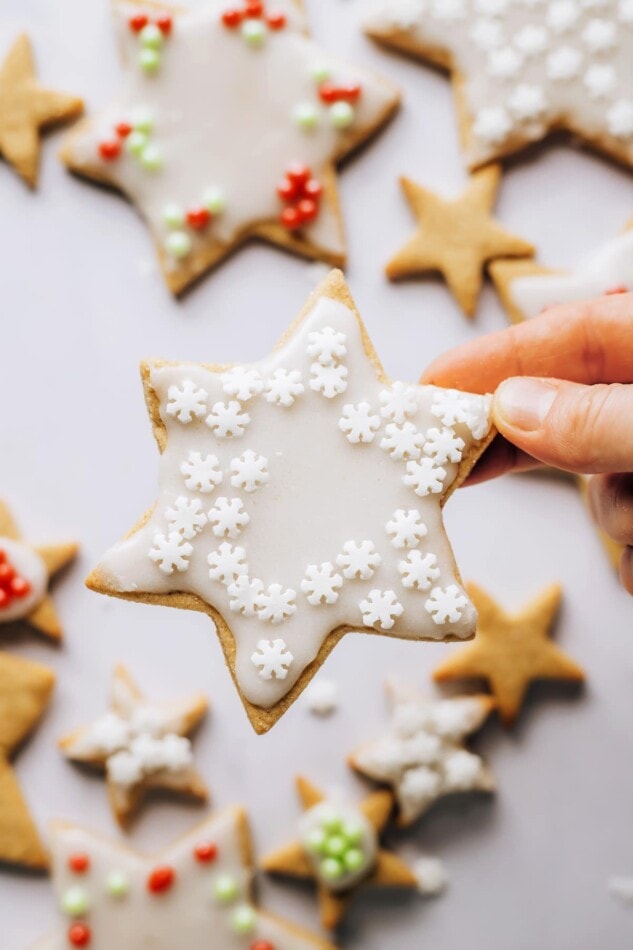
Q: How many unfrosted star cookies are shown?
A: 4